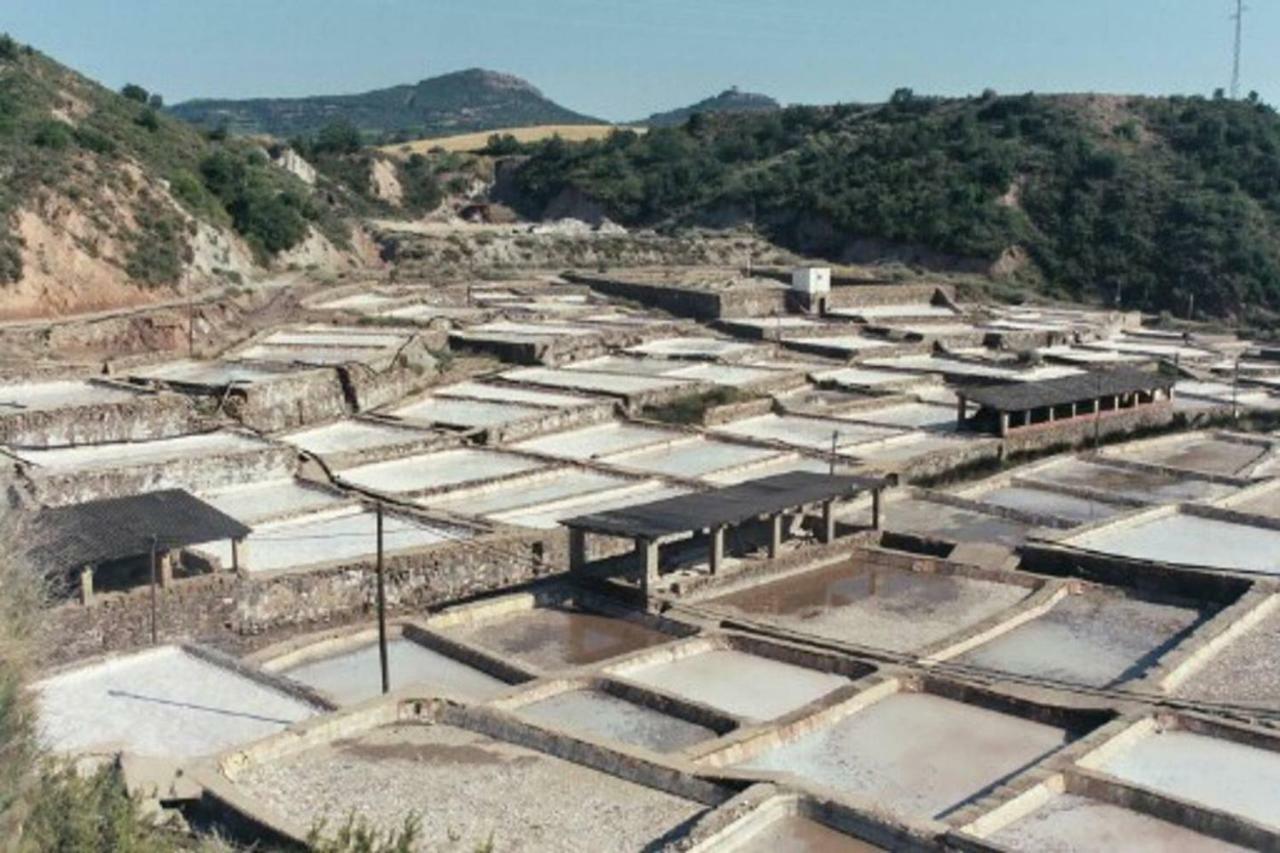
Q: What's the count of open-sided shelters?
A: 3